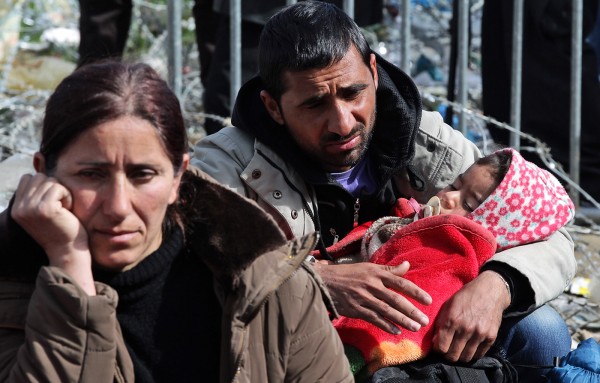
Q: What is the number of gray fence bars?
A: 8